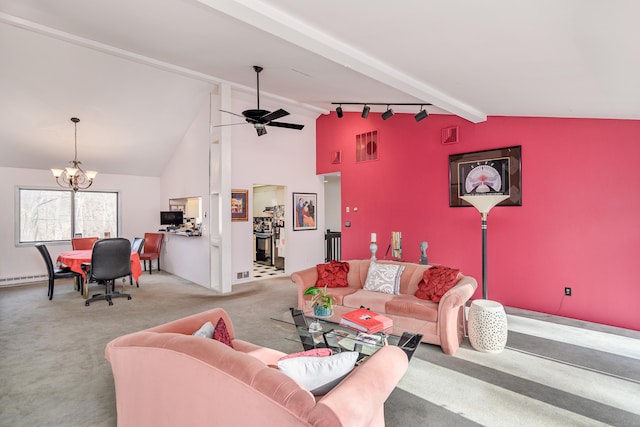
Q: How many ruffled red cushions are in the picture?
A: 2